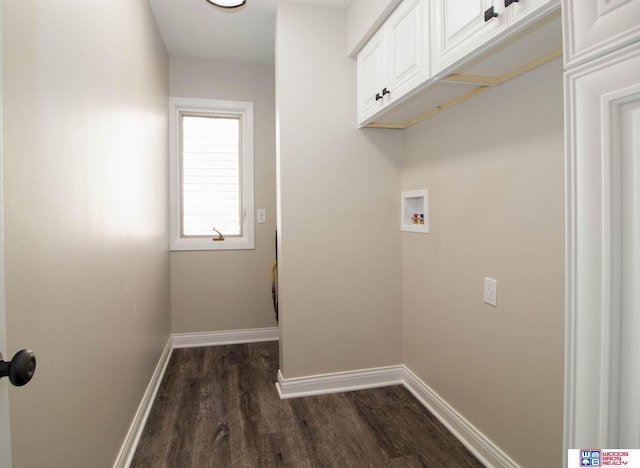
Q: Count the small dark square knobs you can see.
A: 4